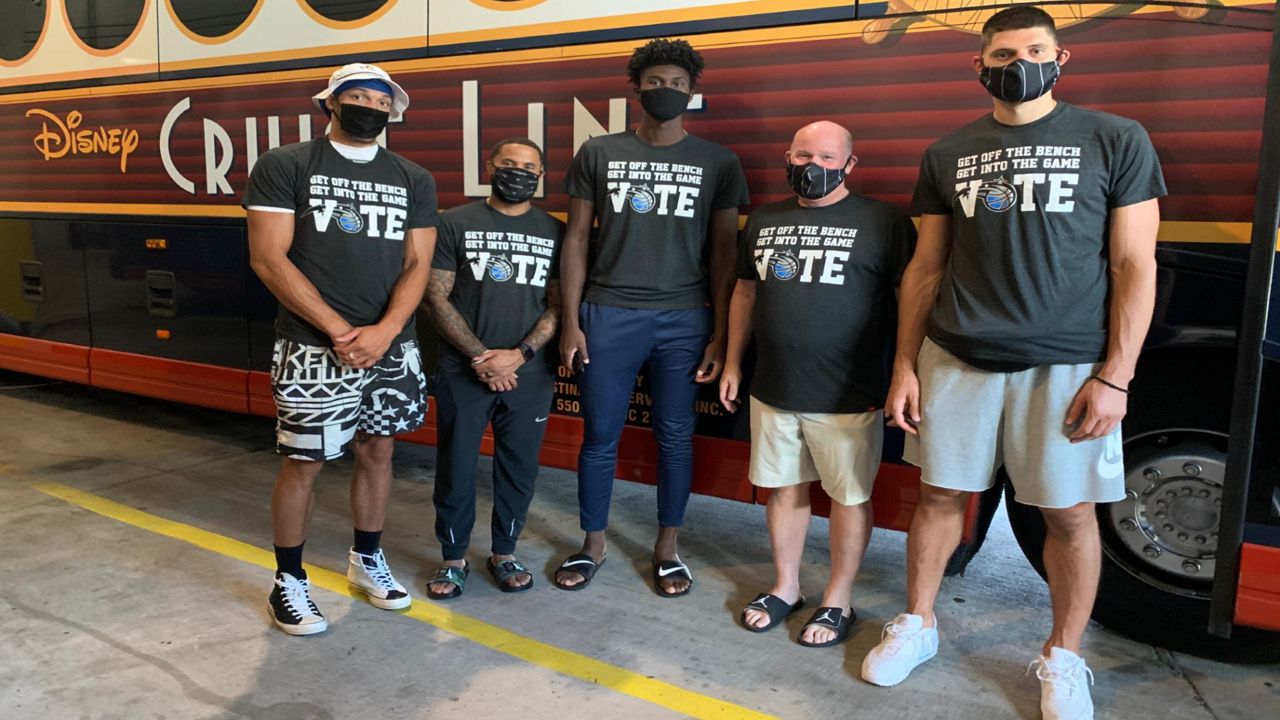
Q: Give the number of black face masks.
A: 5